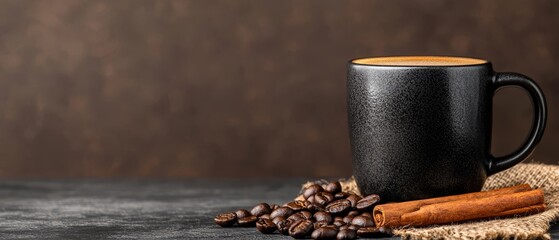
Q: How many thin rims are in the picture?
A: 1